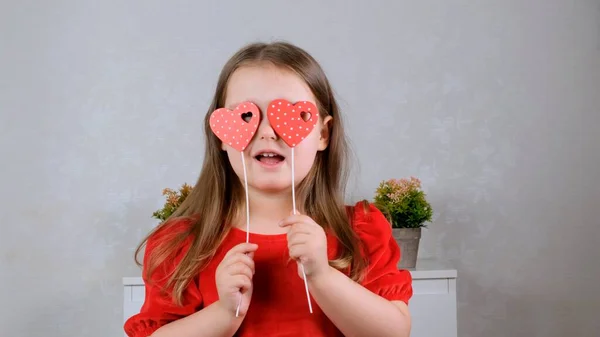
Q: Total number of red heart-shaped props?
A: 2